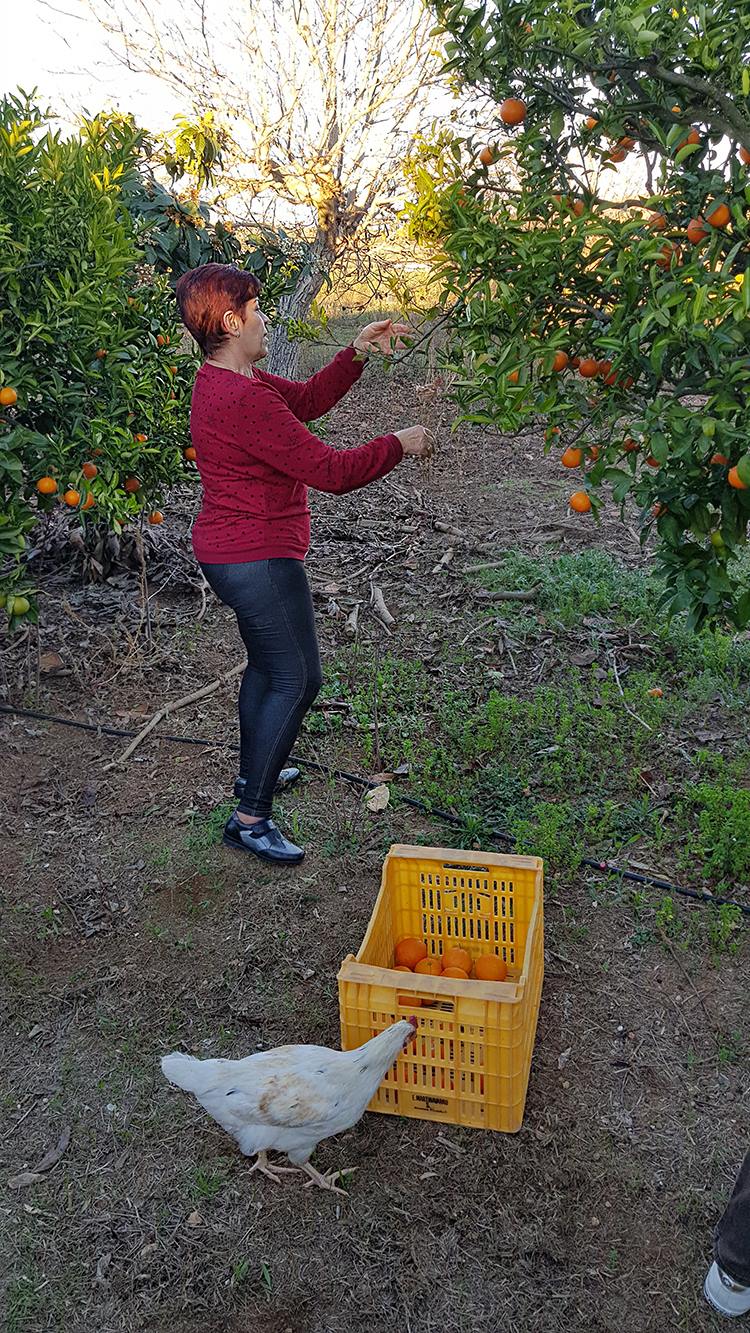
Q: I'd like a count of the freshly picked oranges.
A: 6